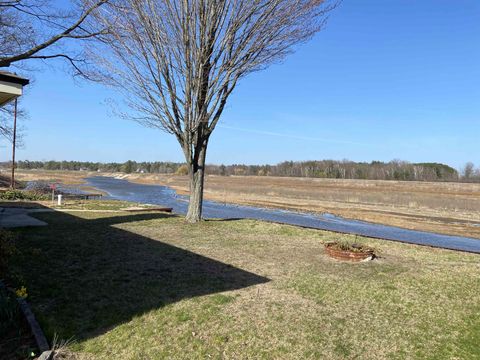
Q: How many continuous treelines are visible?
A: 1